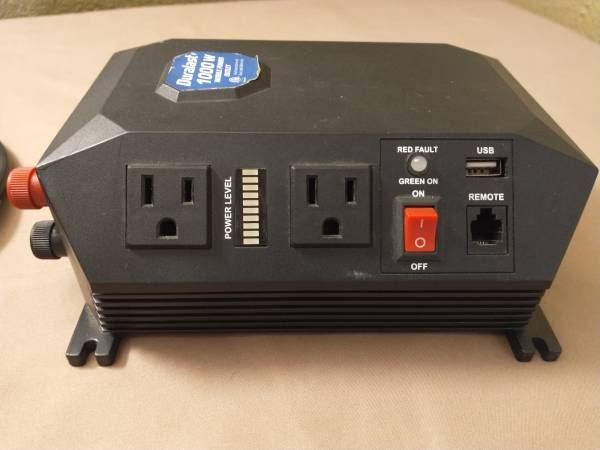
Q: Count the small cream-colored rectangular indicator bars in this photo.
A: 10